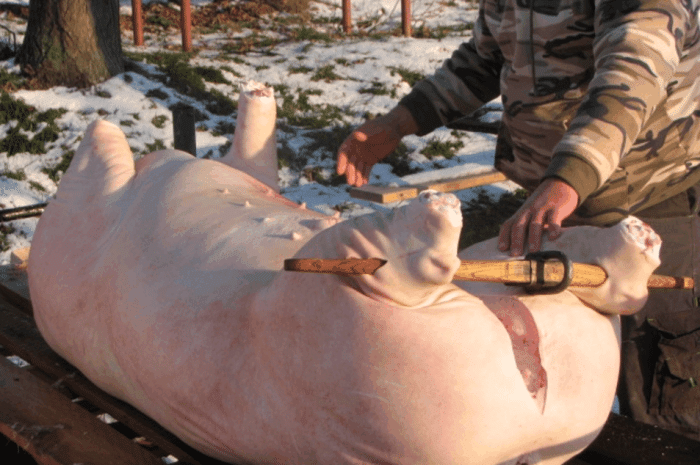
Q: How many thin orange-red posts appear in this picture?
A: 4